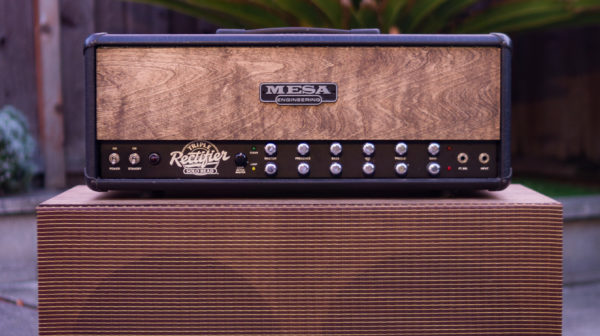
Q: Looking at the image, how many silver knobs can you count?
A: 12